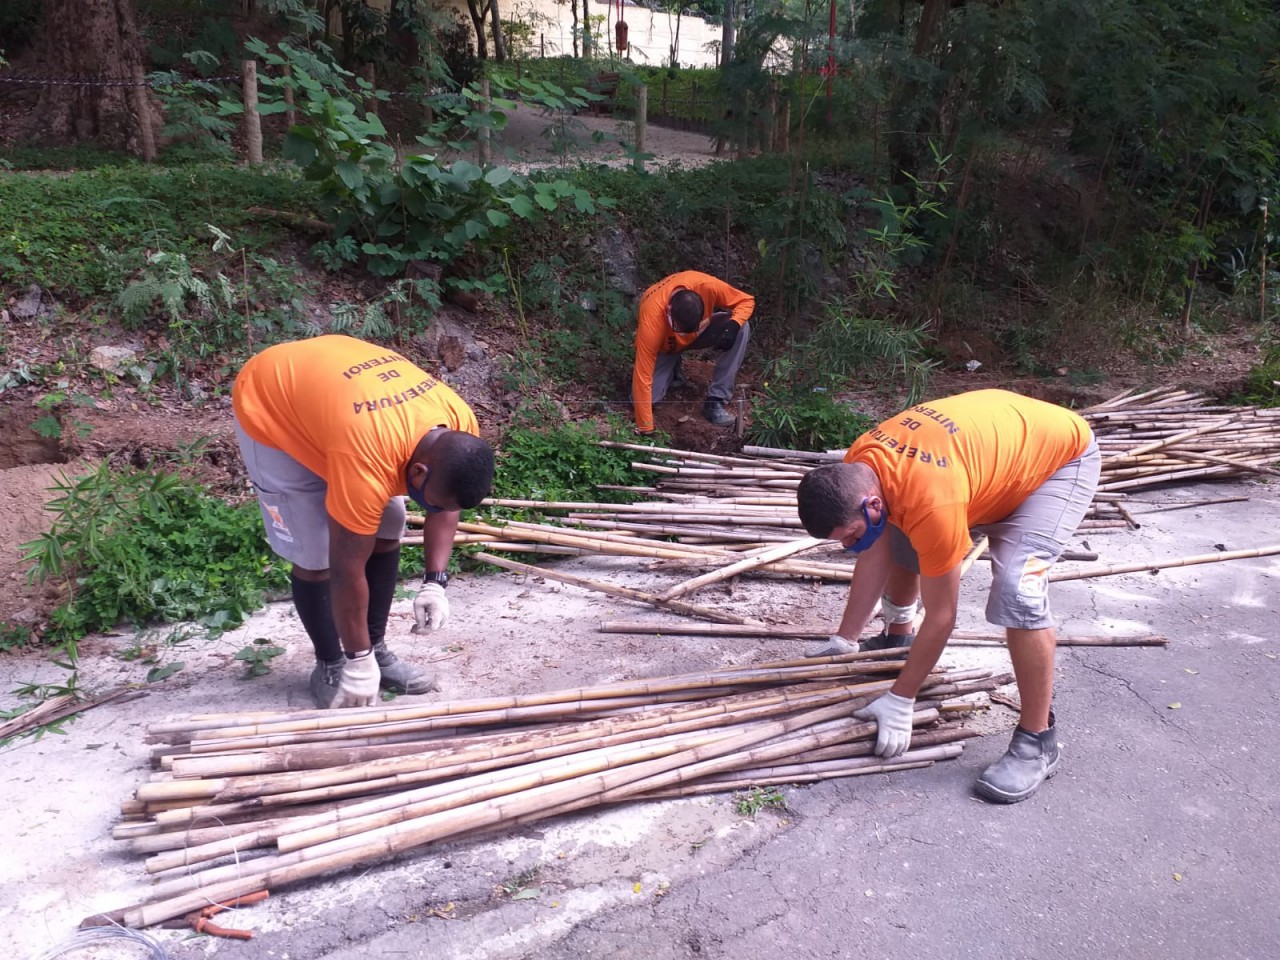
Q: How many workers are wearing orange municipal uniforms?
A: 3